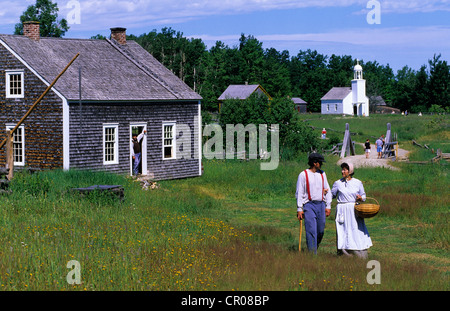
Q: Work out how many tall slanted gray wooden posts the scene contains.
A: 2